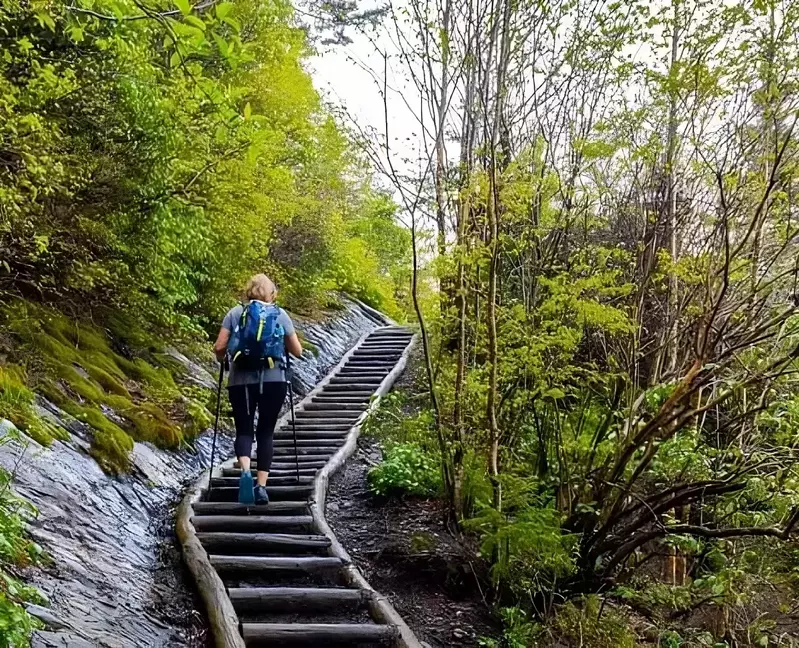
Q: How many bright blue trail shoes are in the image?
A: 2